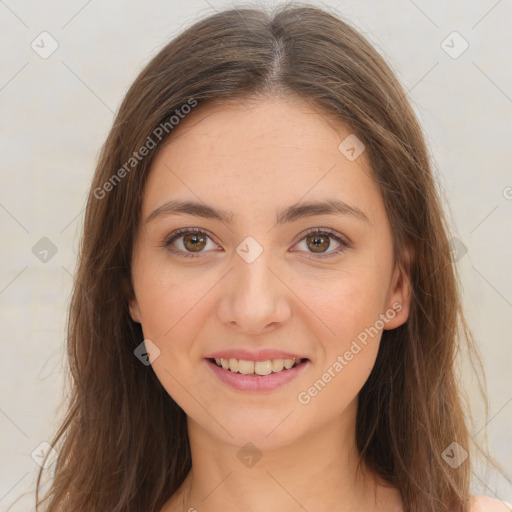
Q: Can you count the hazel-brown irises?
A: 2